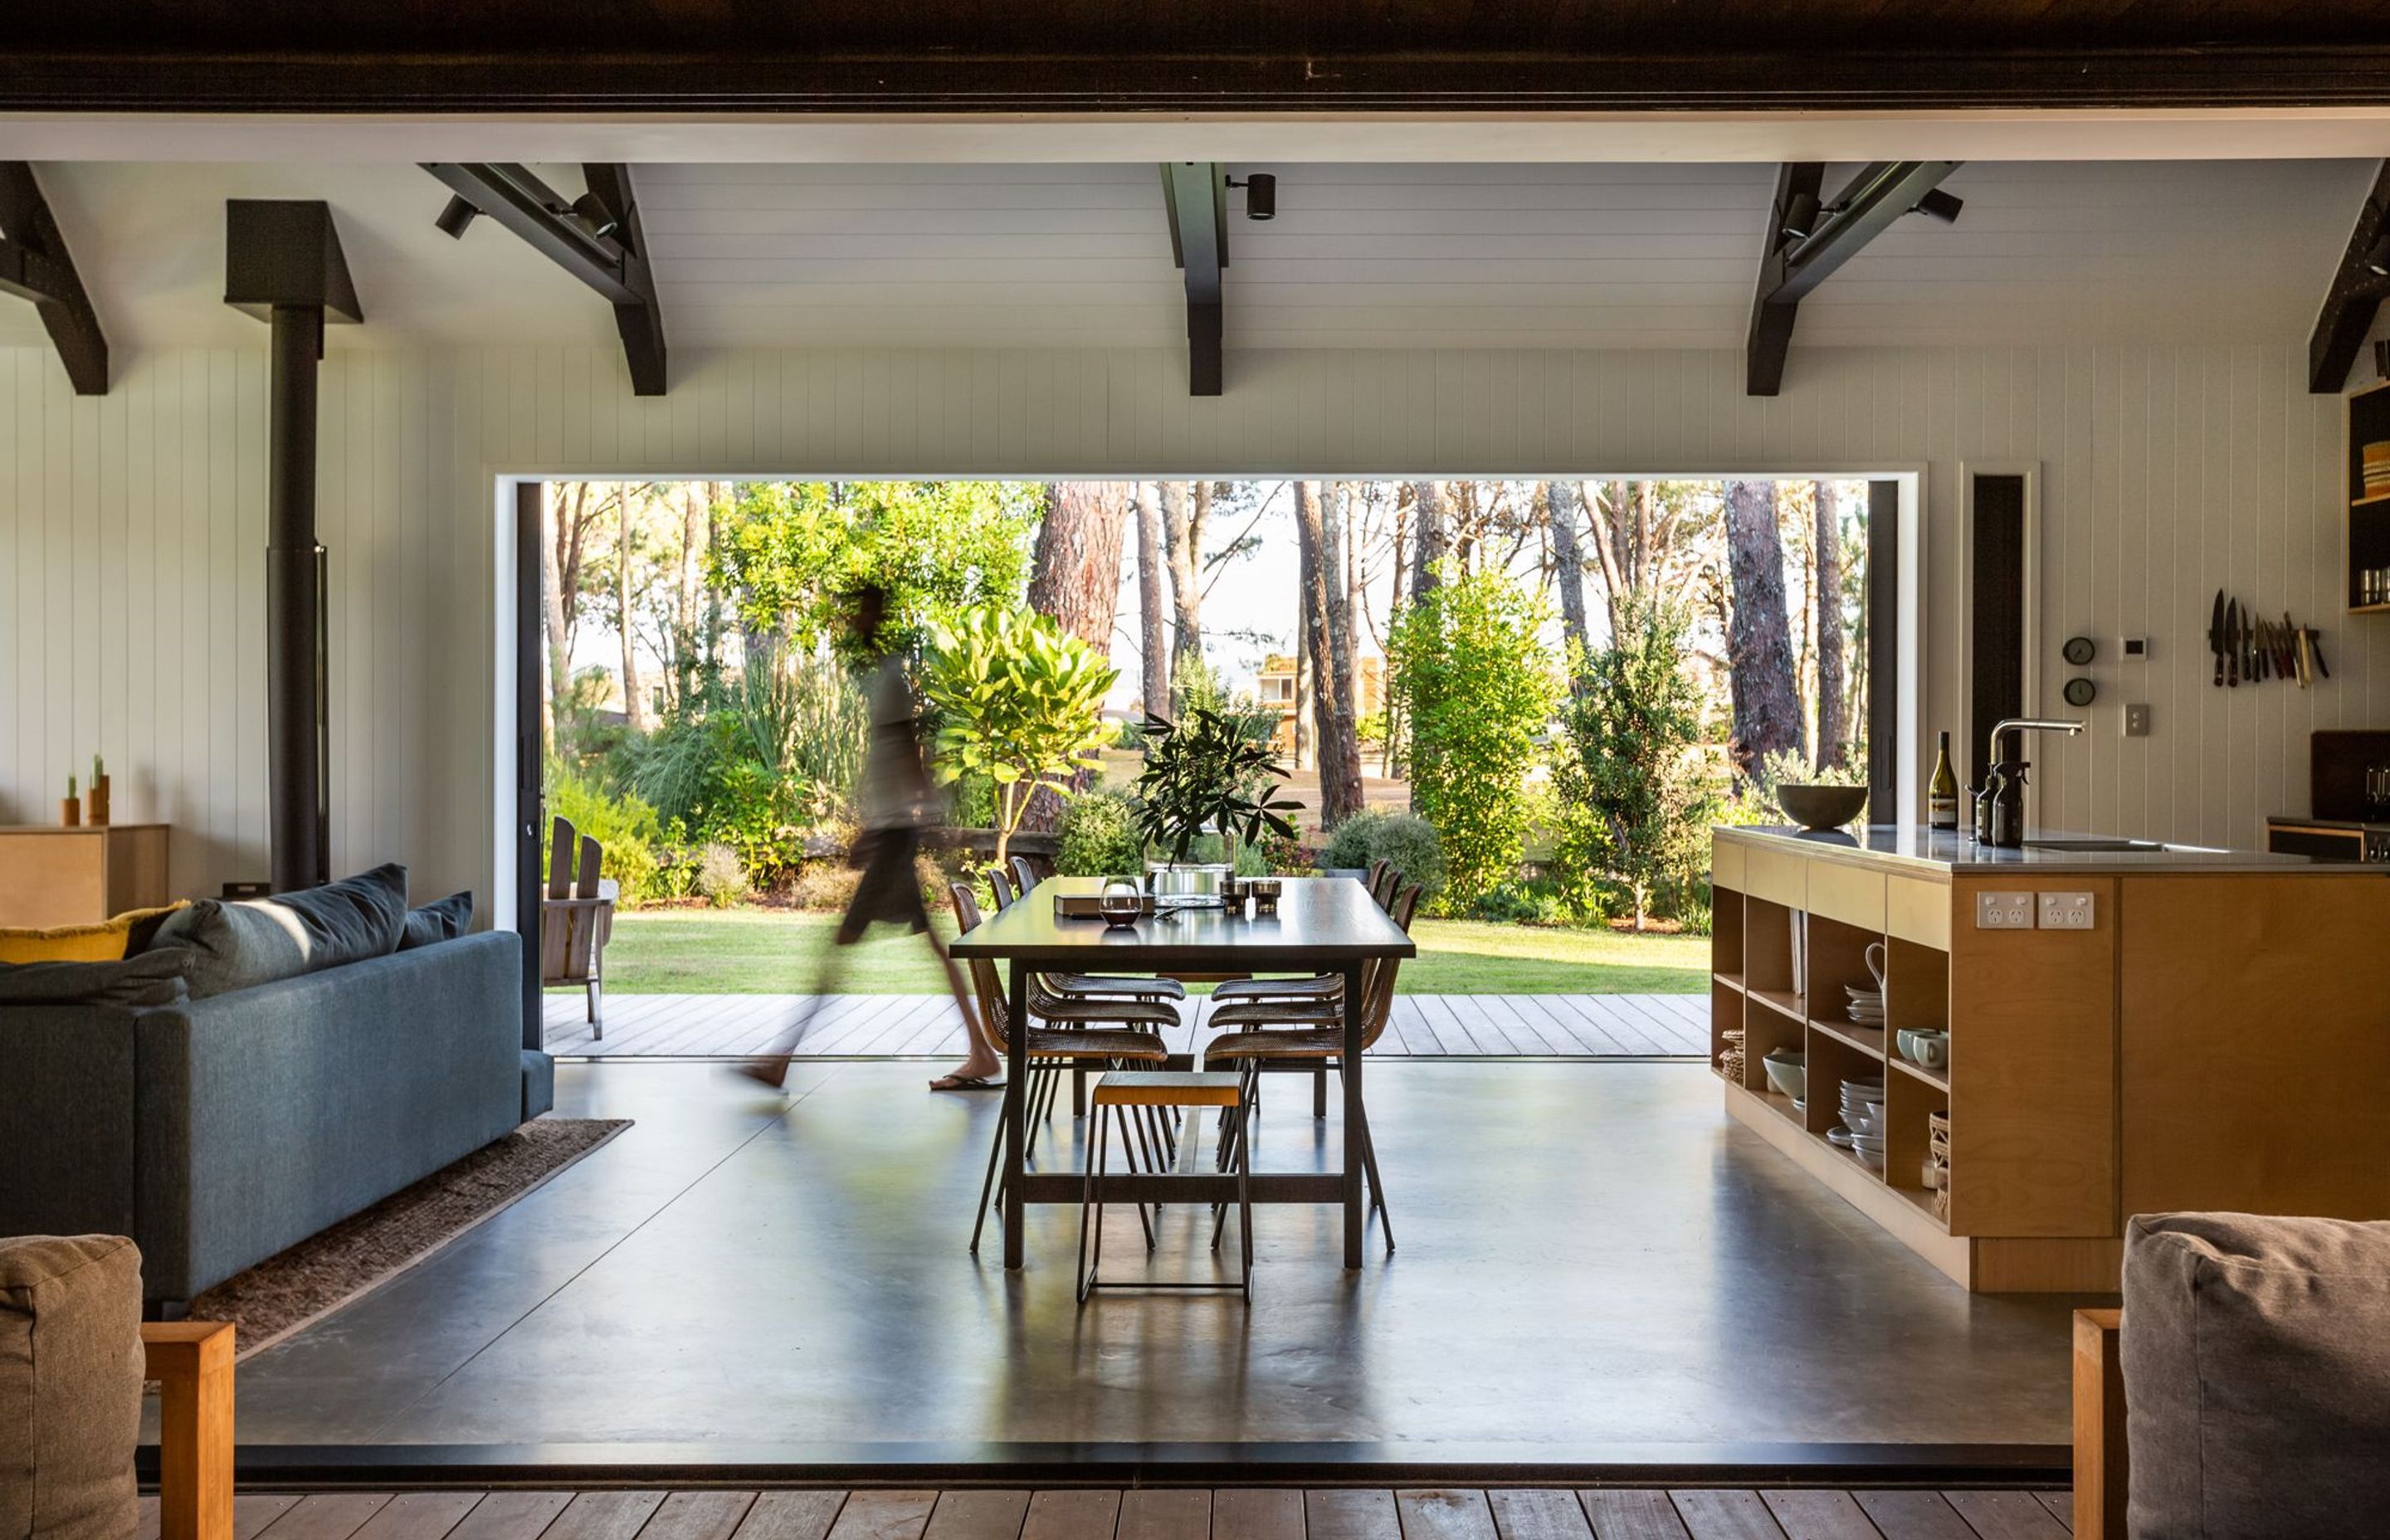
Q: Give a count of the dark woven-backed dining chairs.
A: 6